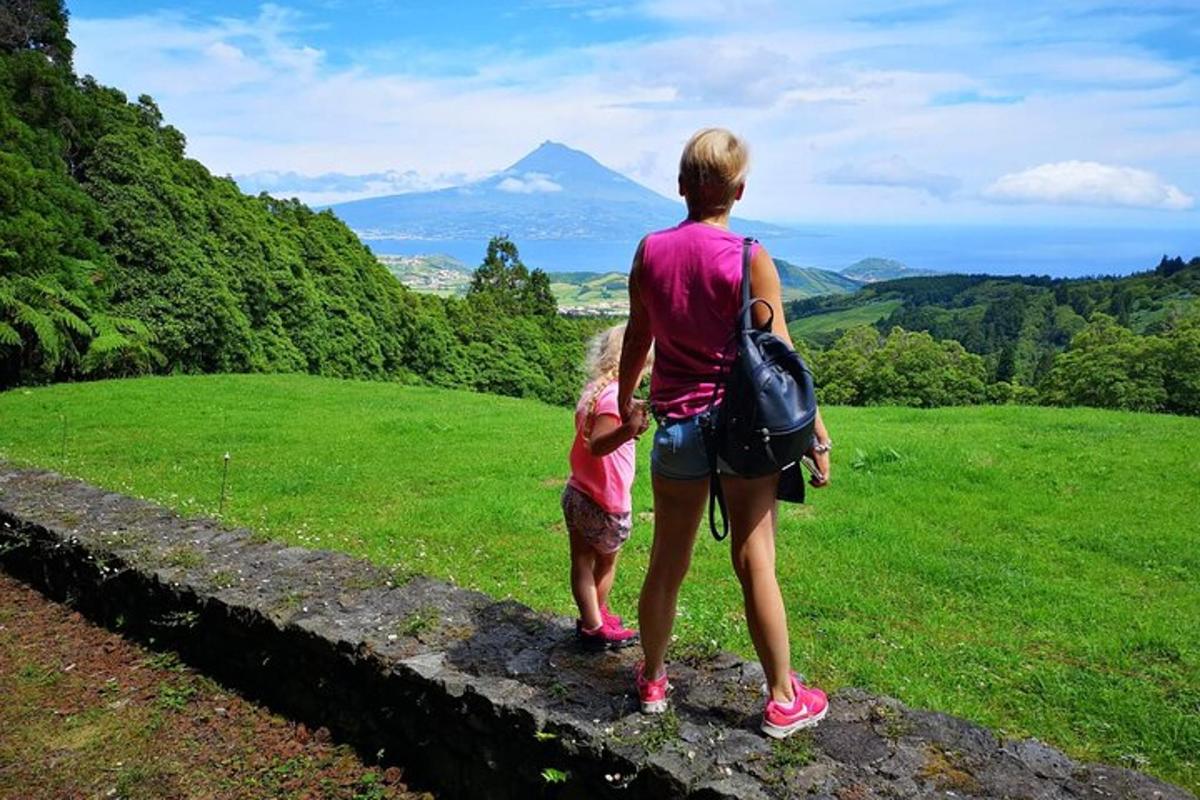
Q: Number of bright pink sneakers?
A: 4